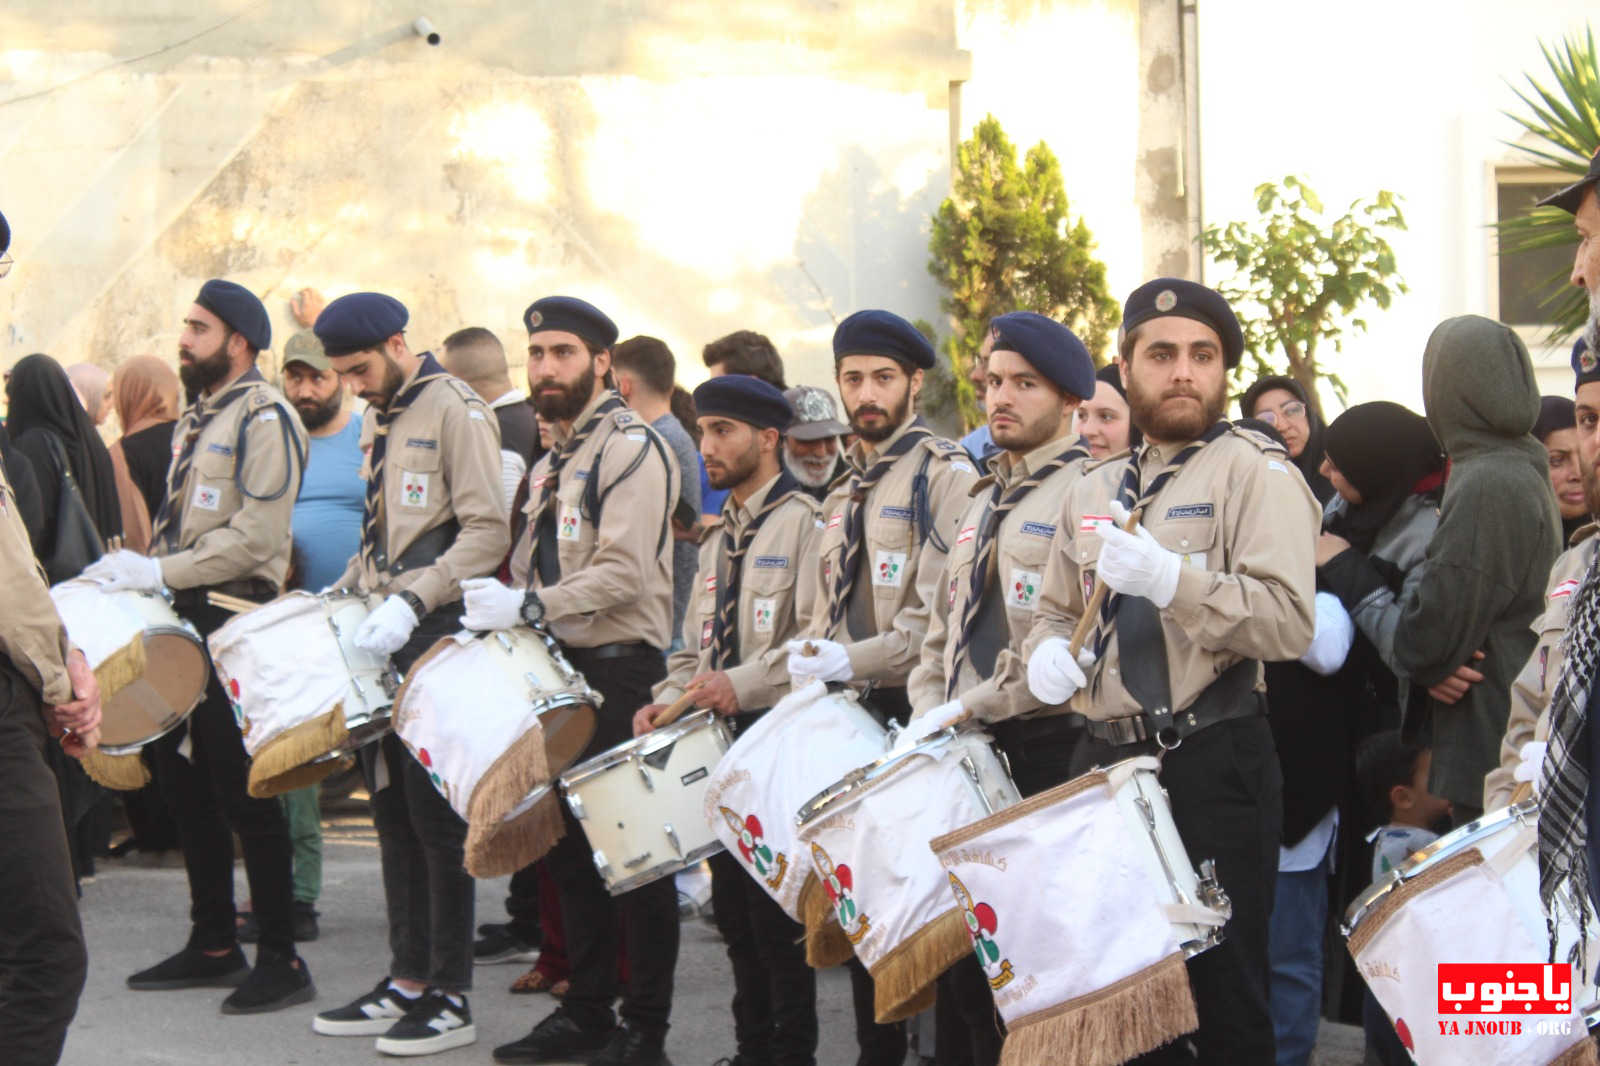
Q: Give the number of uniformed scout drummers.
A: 8